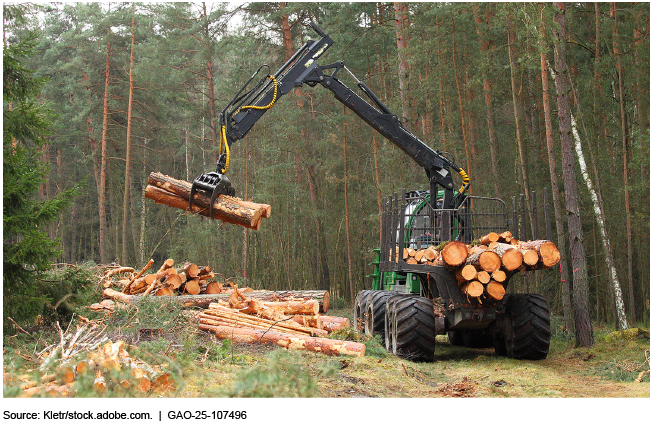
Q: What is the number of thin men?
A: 0